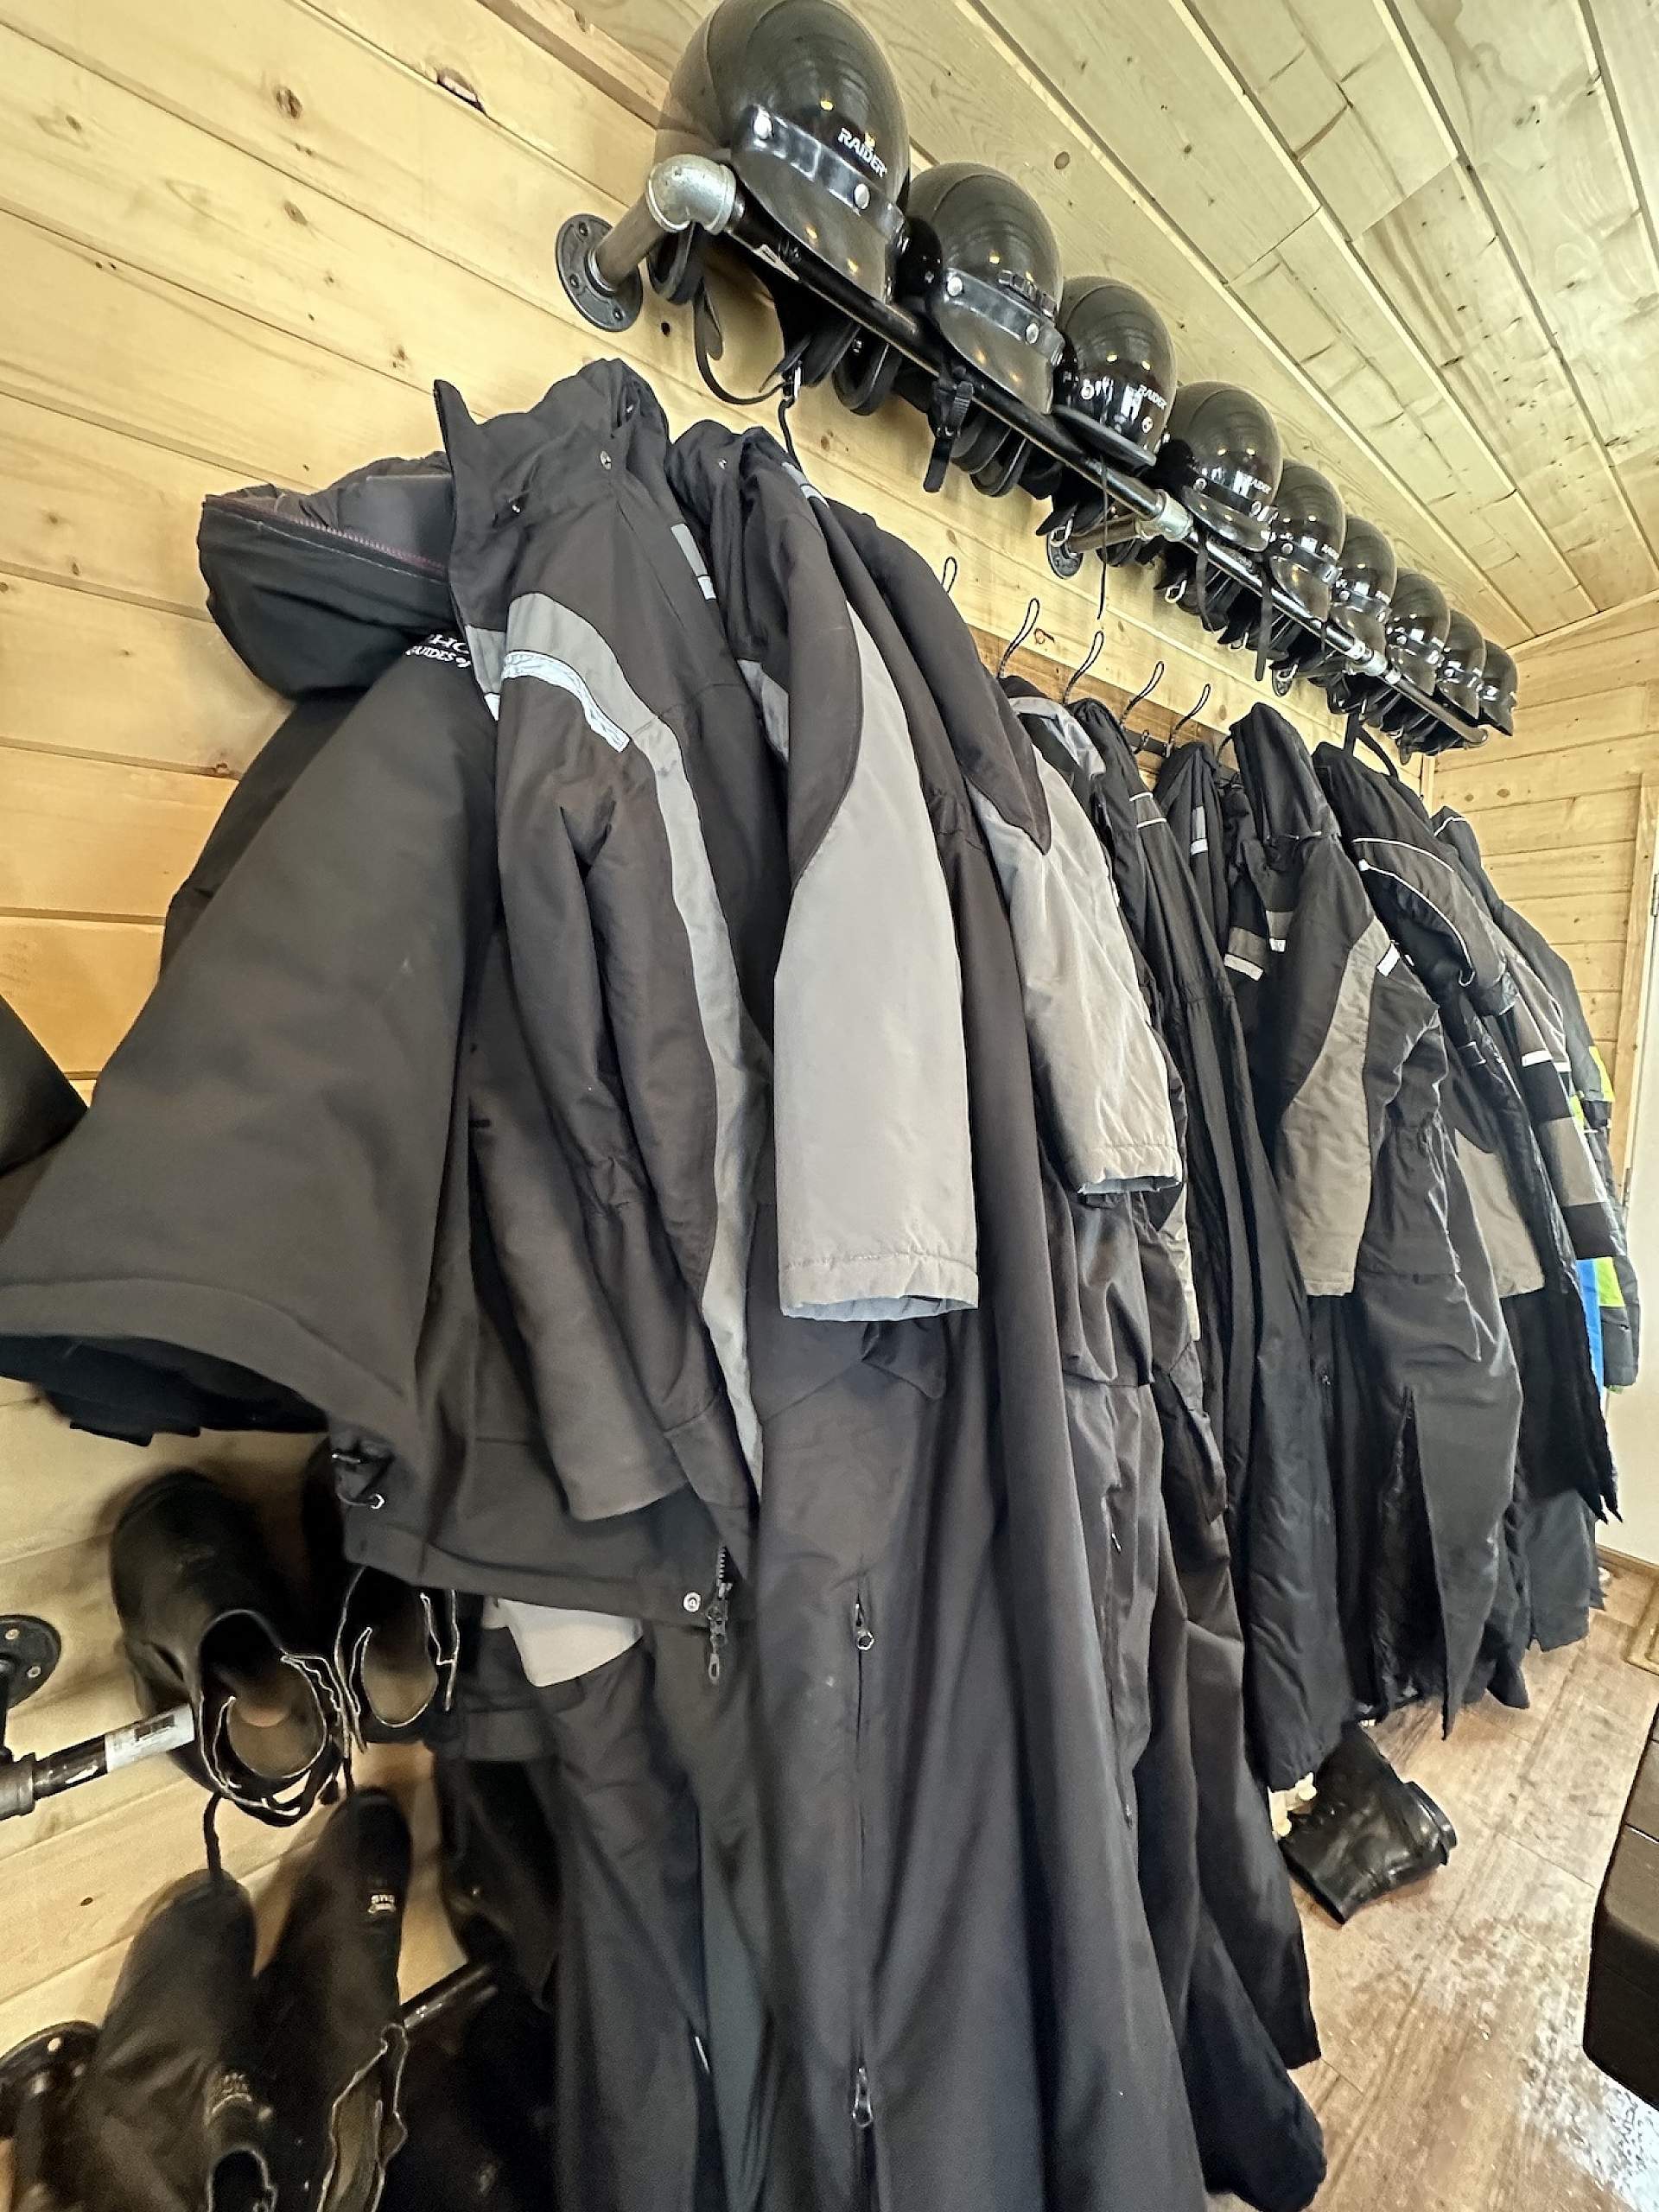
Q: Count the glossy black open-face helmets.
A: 9